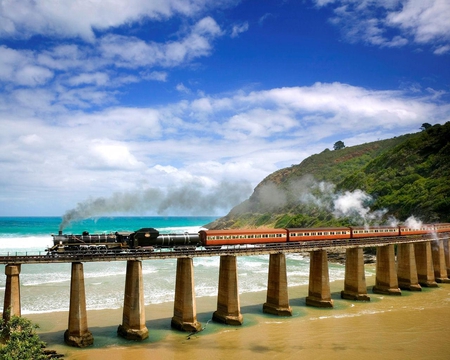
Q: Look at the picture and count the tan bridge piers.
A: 13